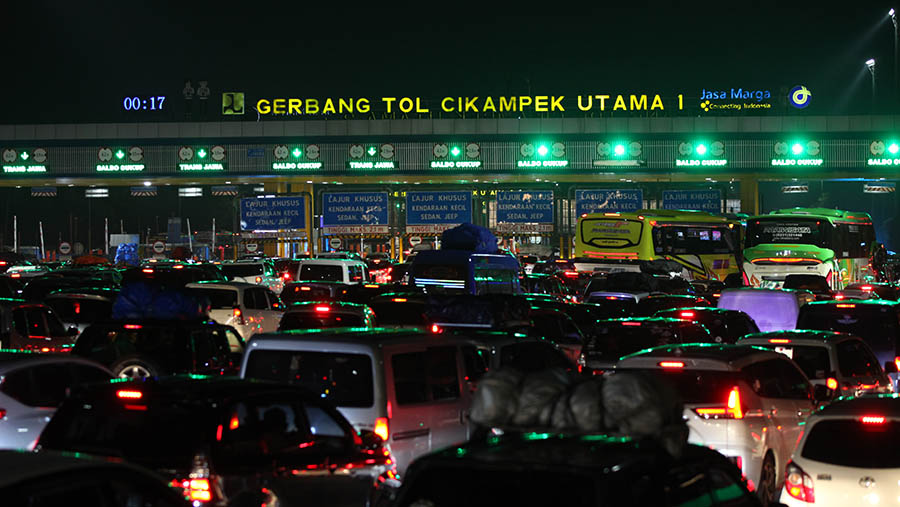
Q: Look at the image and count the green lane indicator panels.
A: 11